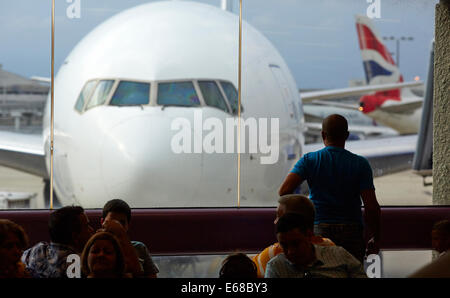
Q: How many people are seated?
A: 8